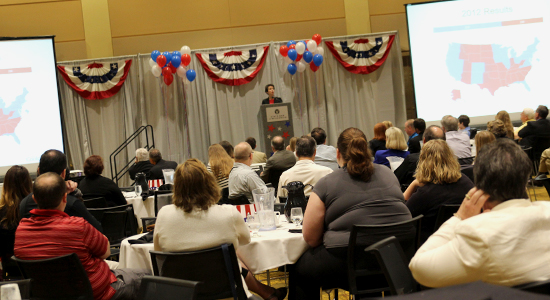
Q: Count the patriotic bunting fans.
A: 3